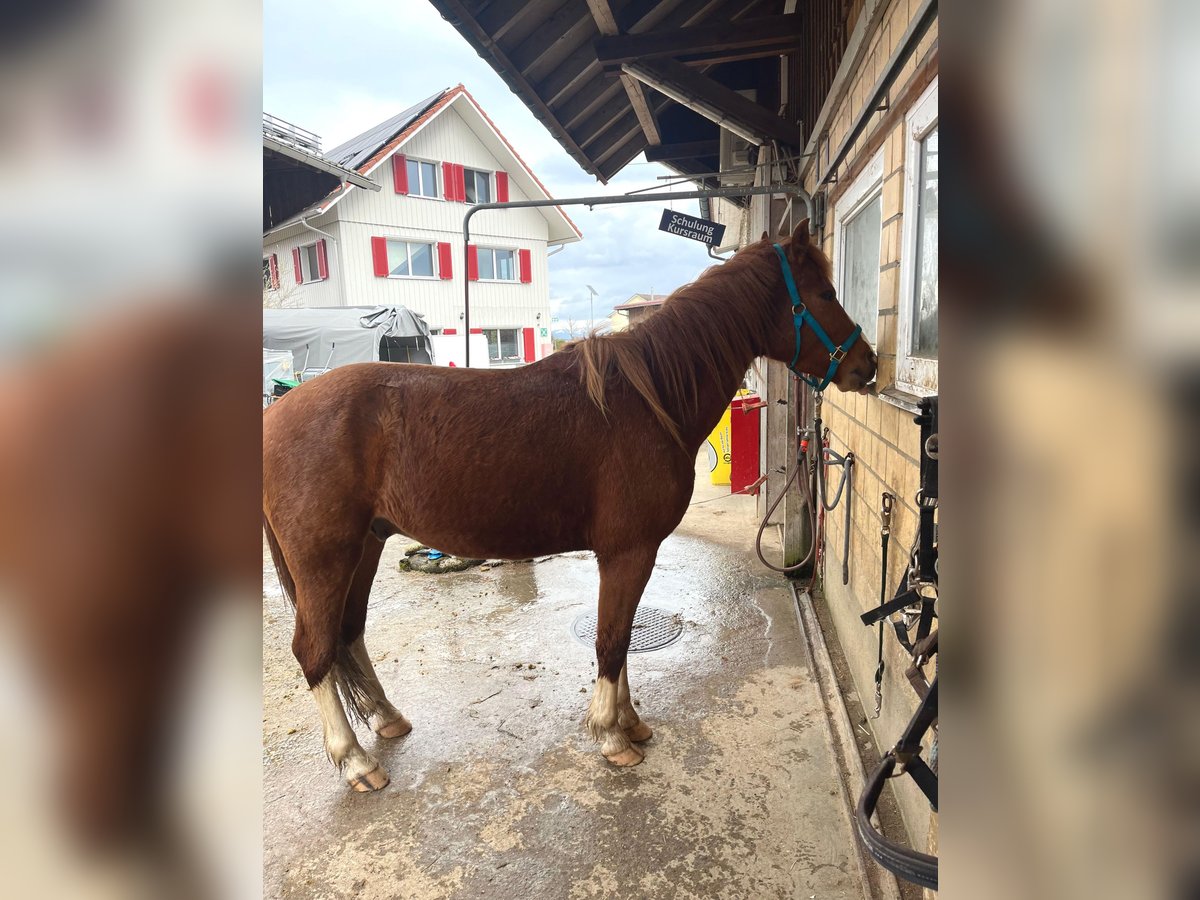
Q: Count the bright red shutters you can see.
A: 14